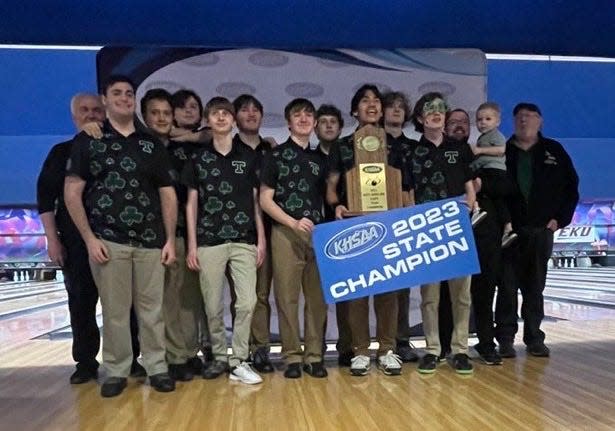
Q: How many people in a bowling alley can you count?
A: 14